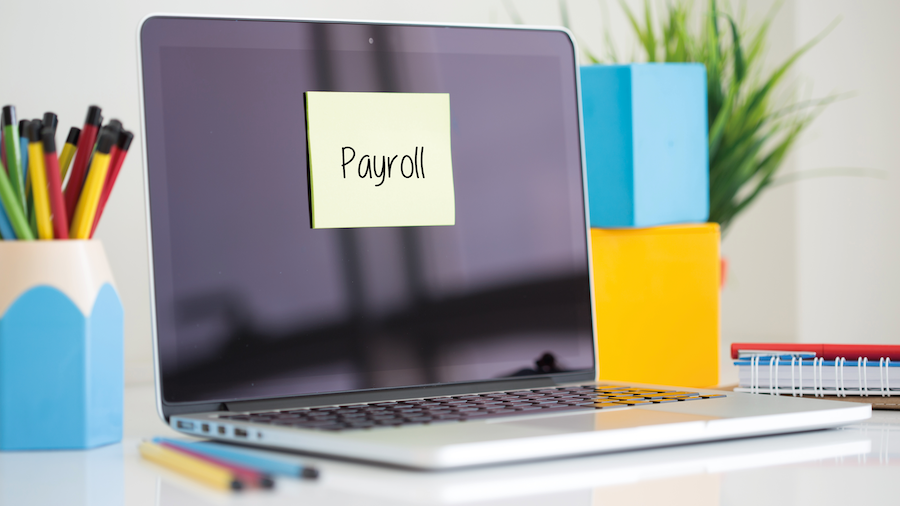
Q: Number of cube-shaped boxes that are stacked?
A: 2